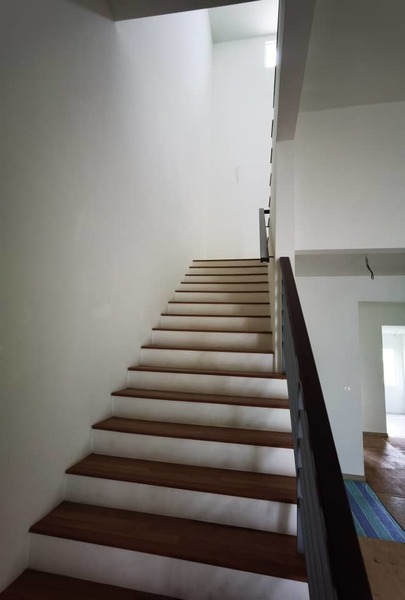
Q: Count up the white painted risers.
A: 14